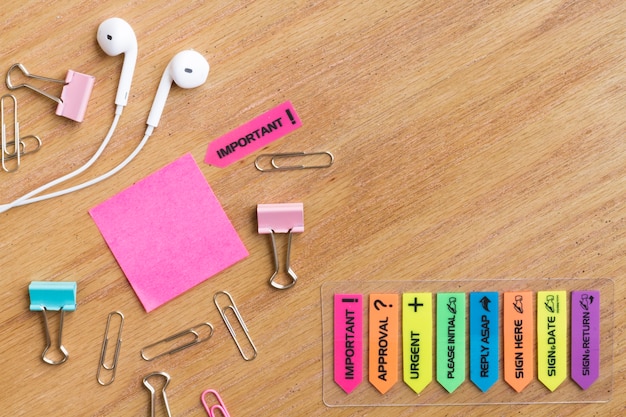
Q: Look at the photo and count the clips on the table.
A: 11